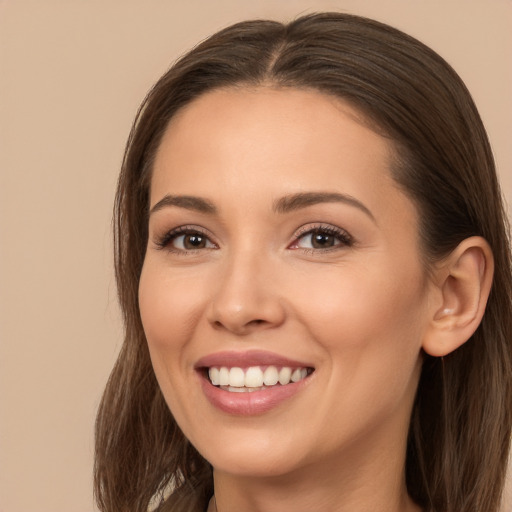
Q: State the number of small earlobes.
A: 1